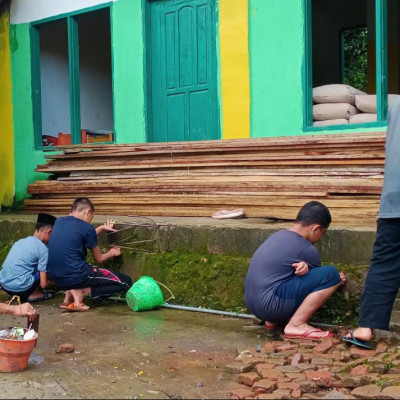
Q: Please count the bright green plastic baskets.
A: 1